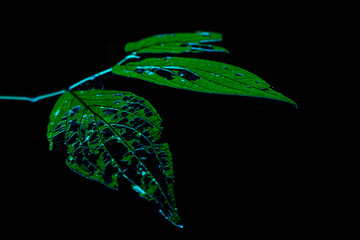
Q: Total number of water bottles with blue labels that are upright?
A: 0